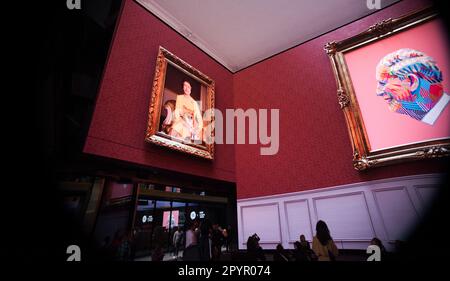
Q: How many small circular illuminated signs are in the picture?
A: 2